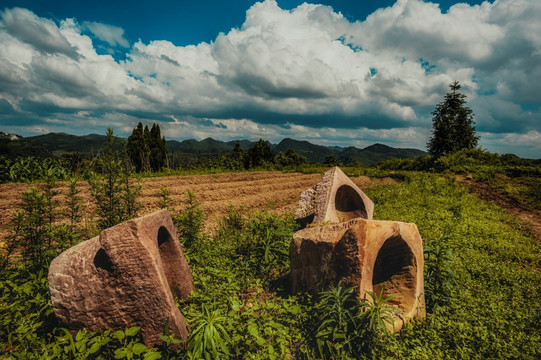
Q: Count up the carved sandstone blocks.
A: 3